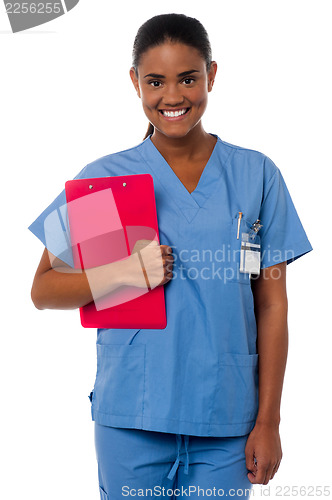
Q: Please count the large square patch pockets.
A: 2